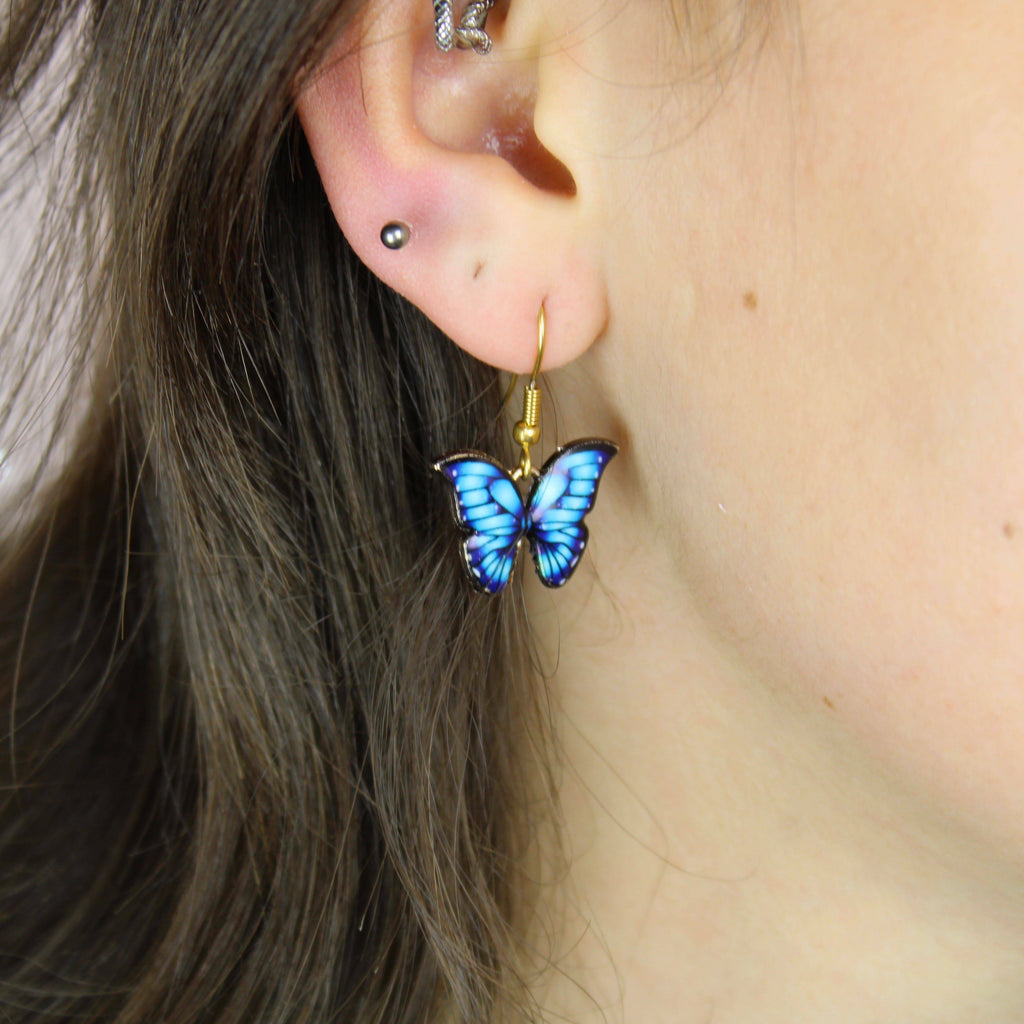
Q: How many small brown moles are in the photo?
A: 3